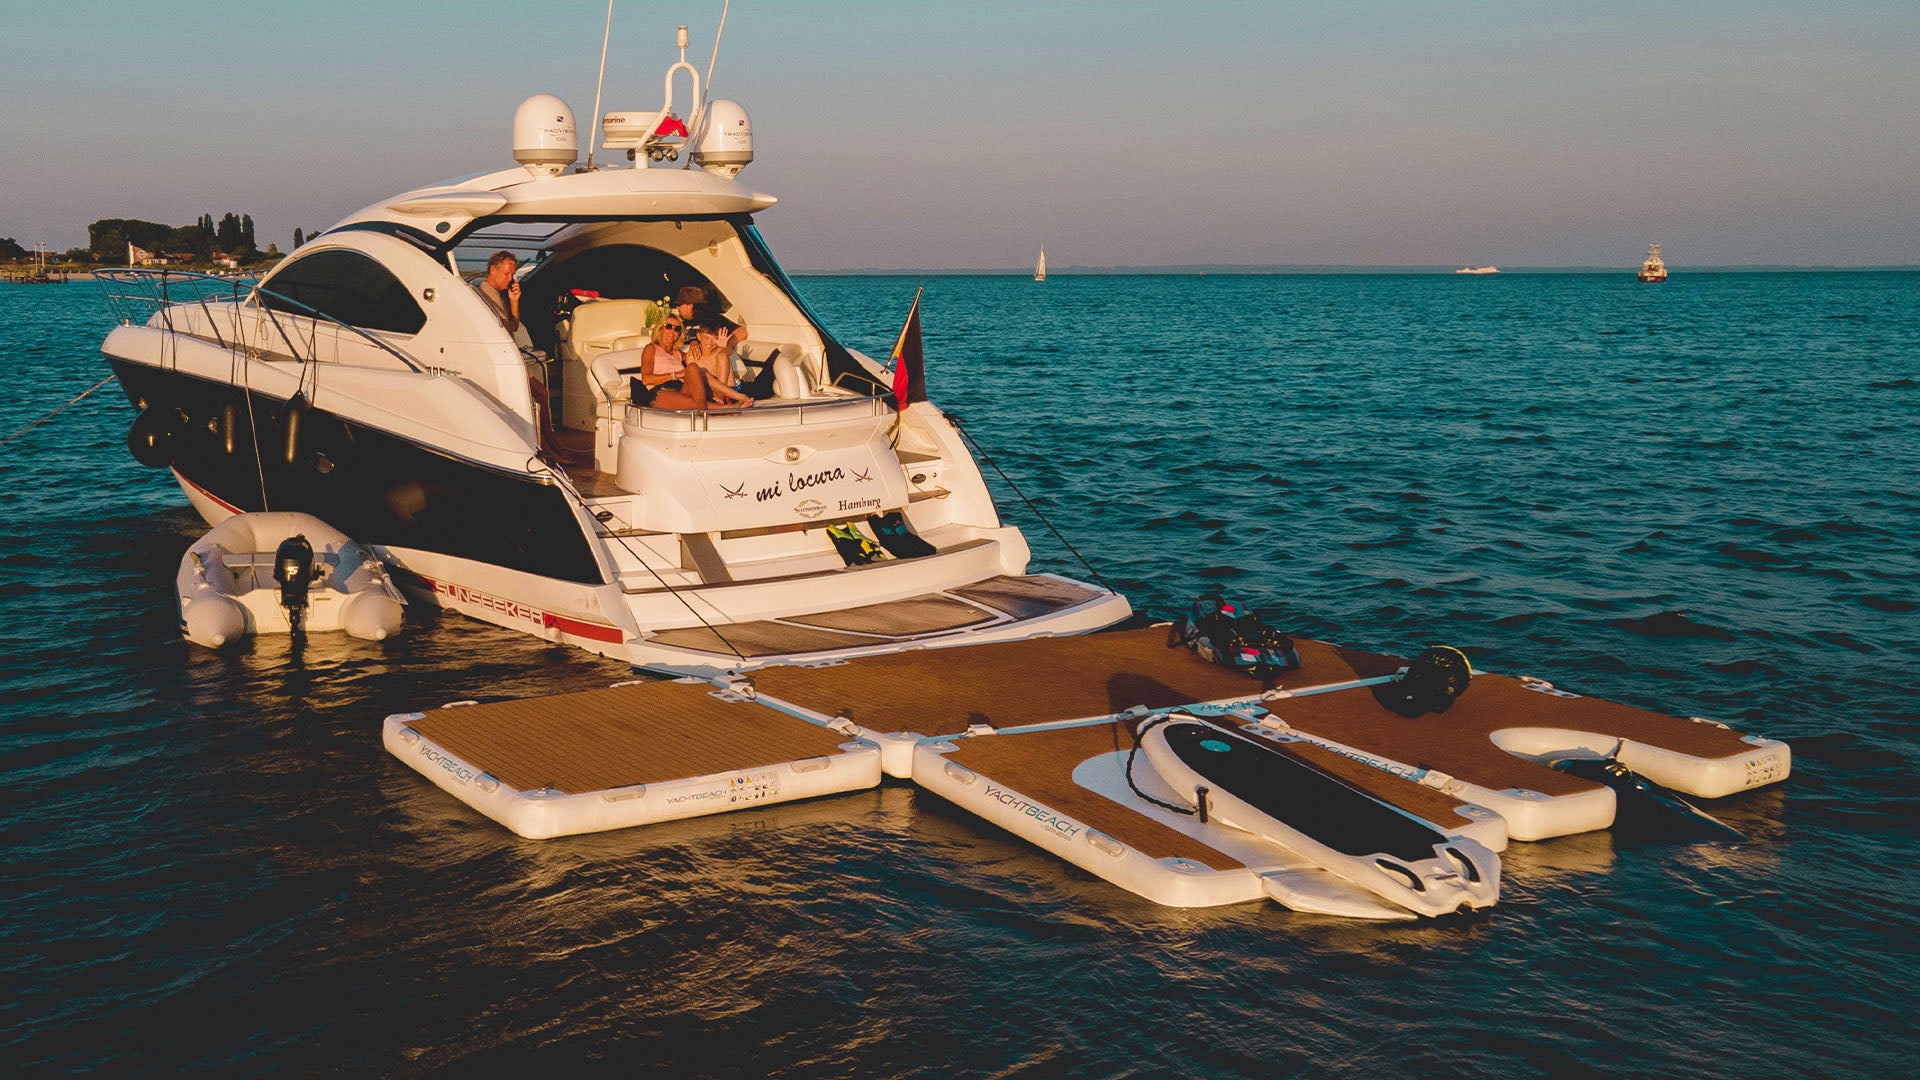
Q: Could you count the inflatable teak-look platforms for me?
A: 4